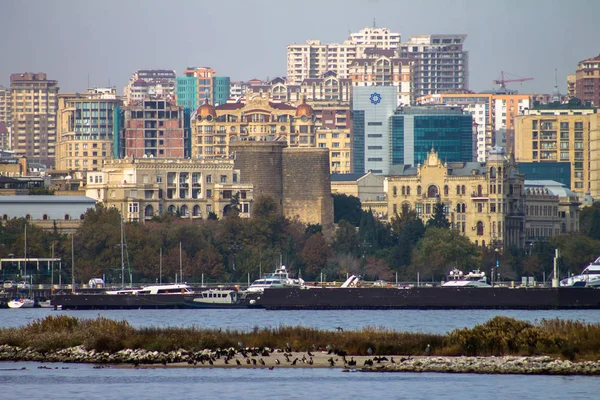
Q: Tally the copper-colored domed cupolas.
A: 2